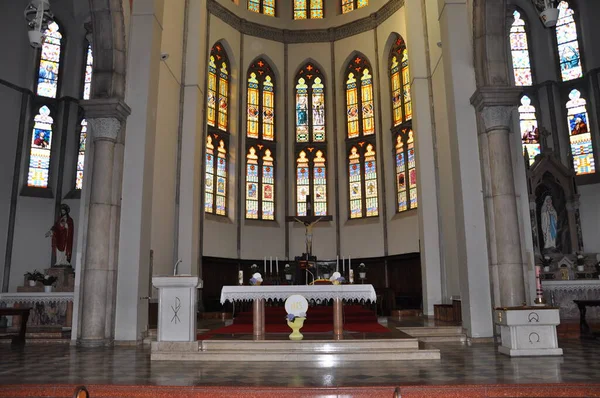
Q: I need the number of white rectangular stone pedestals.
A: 2